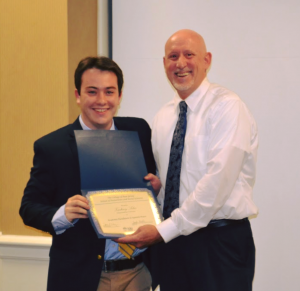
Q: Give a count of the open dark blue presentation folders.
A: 1